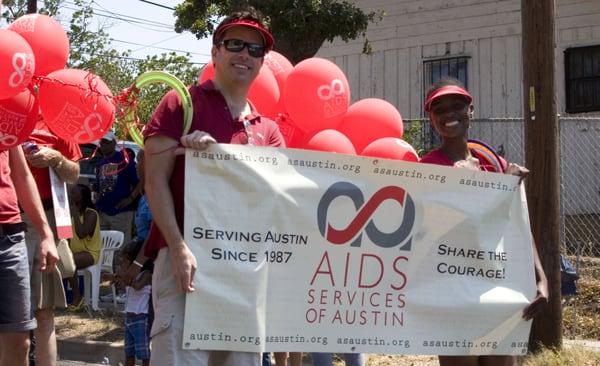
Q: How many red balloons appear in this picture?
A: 12